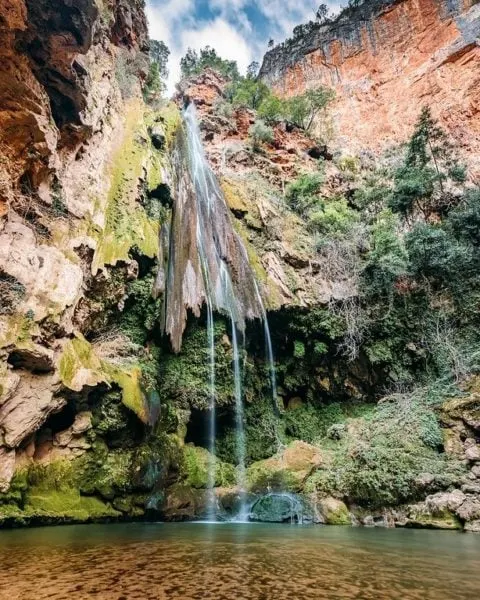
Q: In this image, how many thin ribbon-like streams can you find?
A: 3